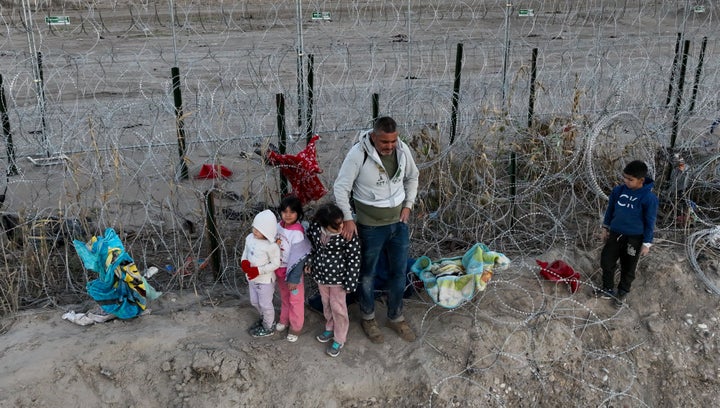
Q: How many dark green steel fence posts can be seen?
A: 13